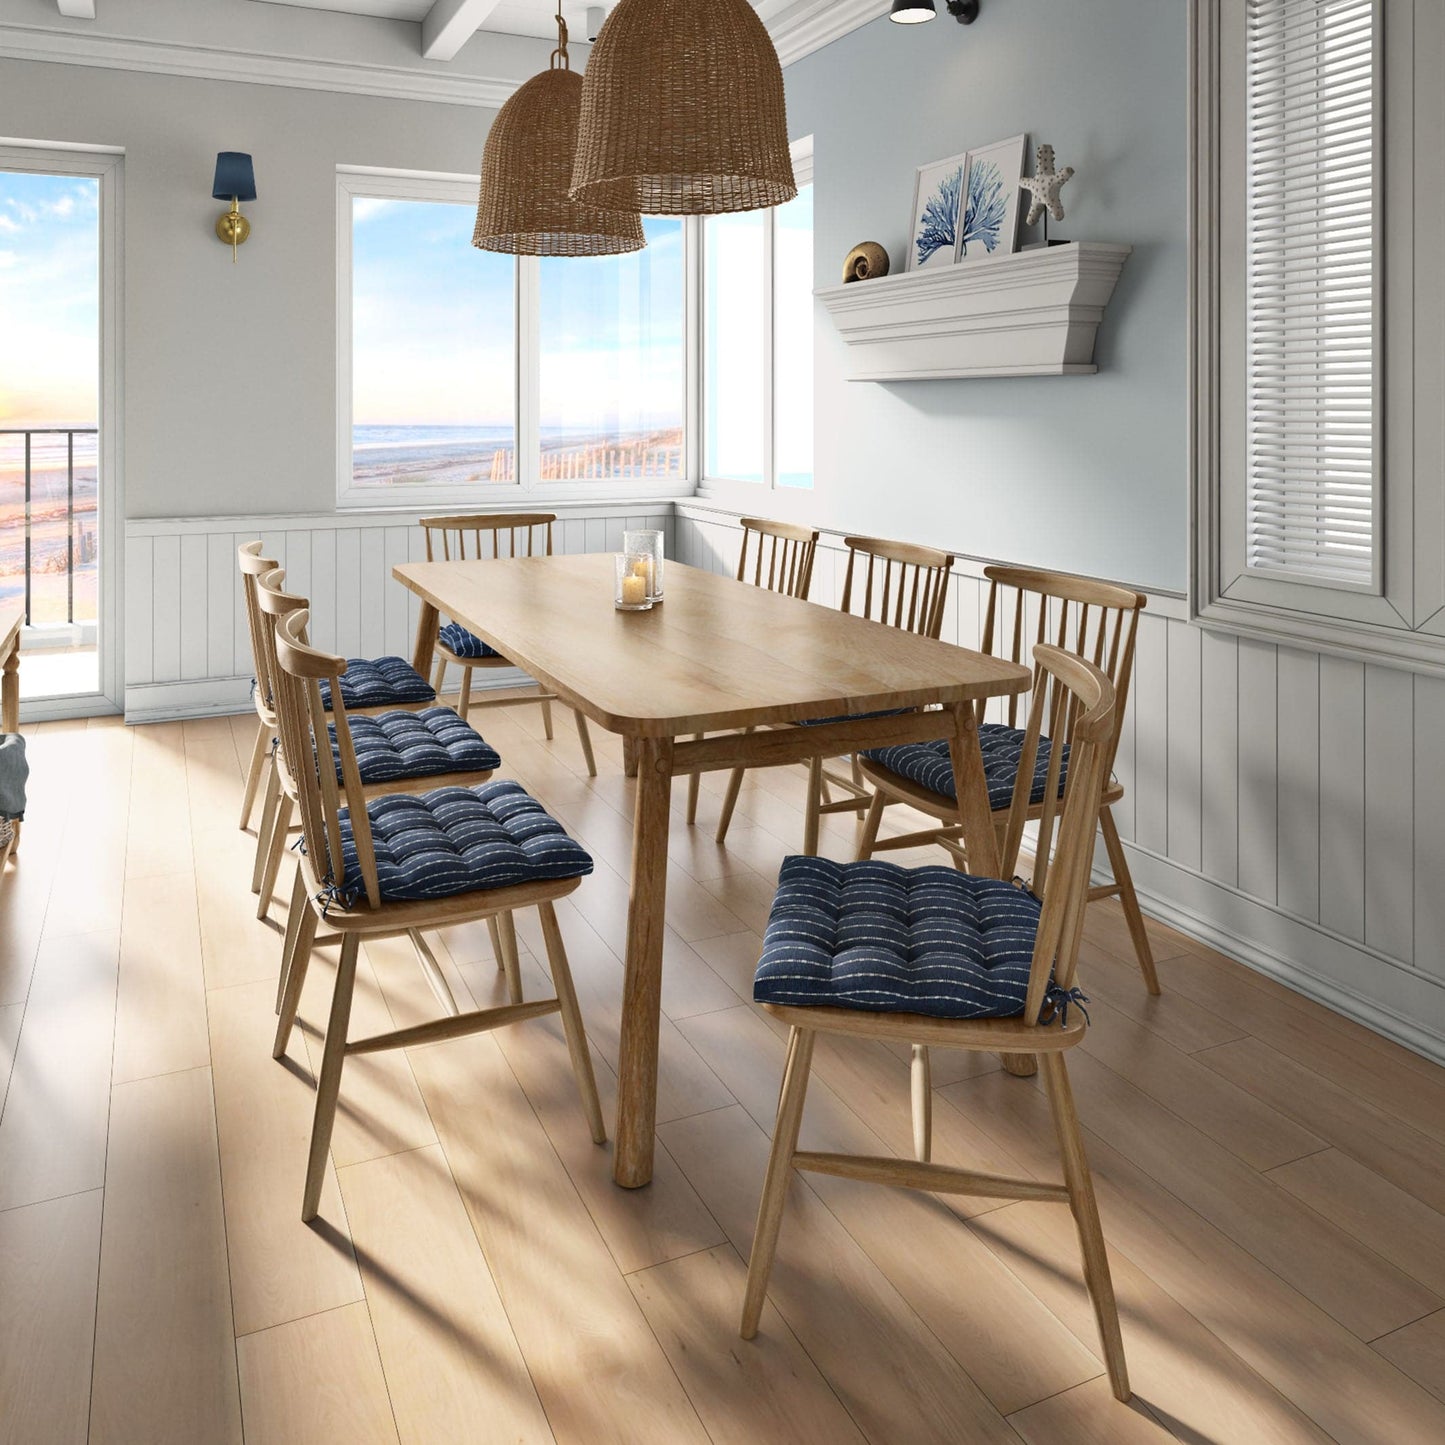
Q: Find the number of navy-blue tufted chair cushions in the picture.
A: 7